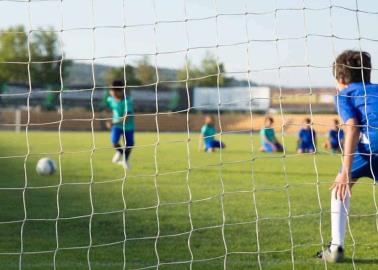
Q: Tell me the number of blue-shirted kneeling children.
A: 2